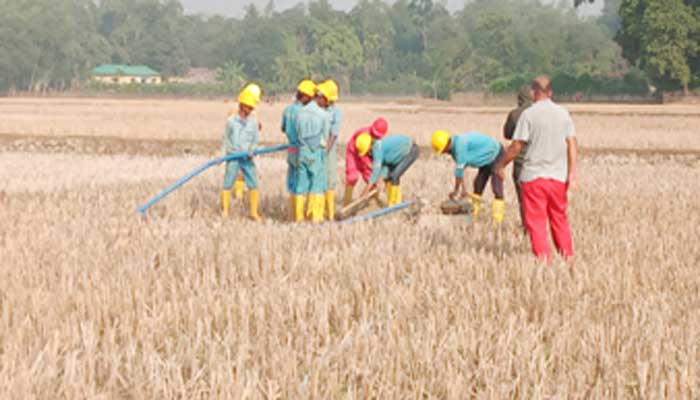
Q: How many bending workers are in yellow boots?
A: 2